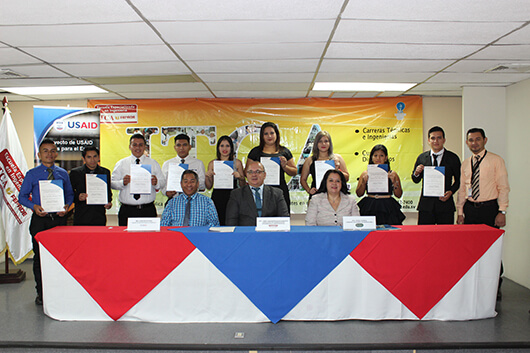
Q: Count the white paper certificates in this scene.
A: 9